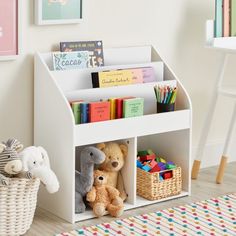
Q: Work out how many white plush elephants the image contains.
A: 1